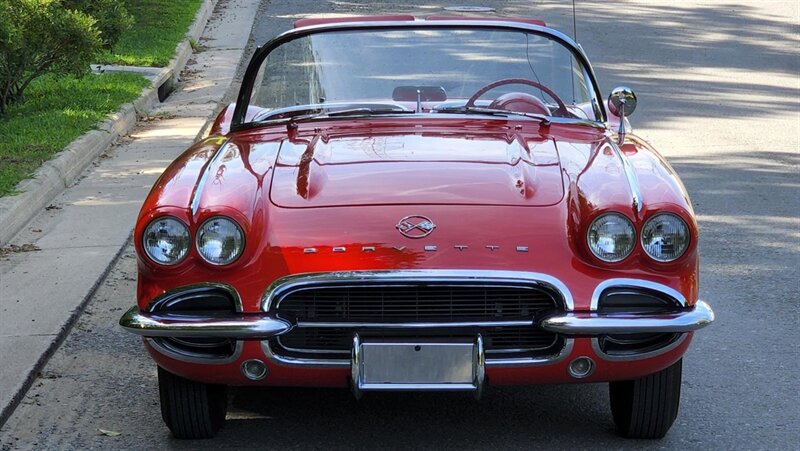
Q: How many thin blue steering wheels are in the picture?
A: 0